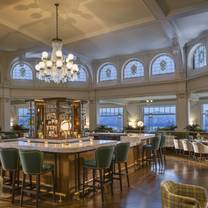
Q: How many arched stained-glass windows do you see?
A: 6